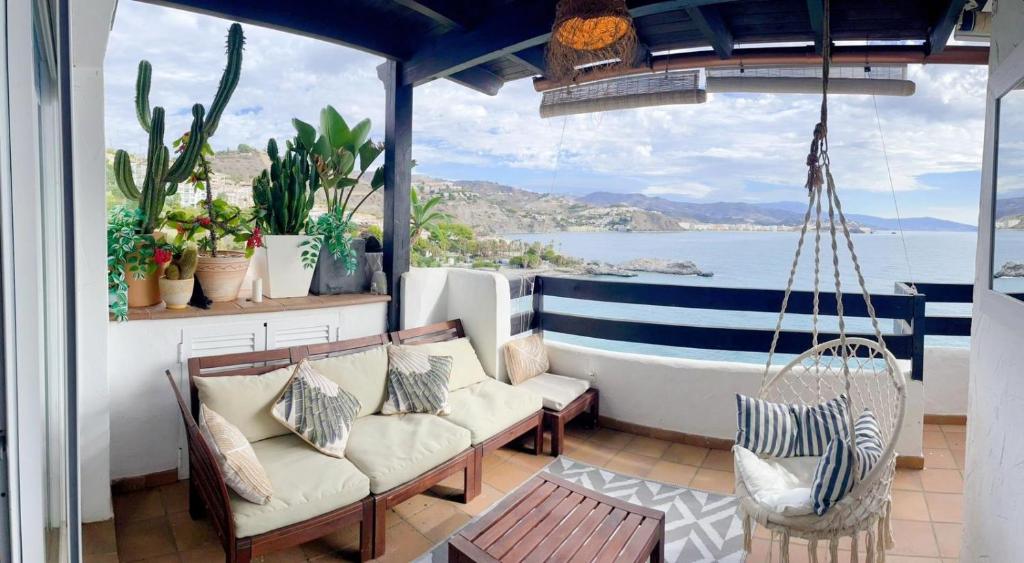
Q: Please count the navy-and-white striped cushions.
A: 4